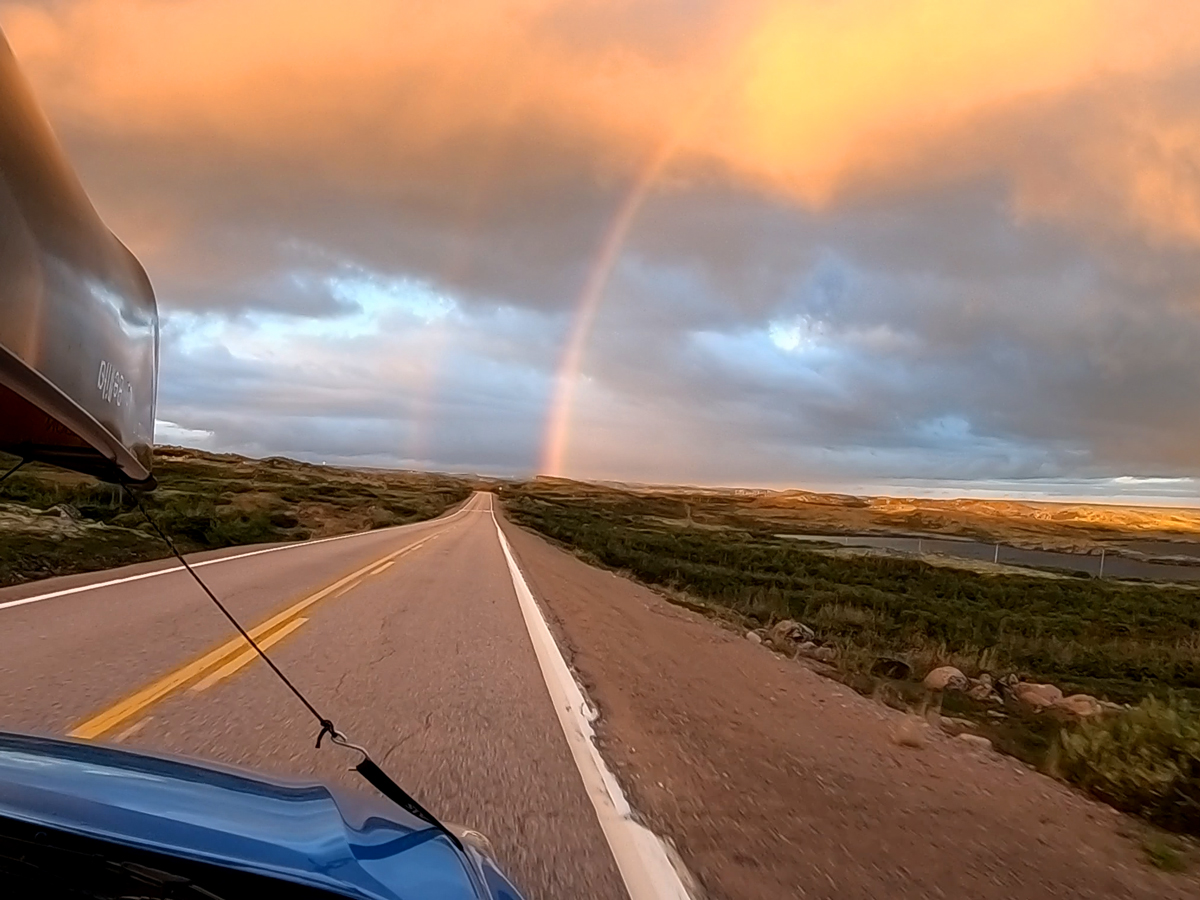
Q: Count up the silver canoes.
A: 1